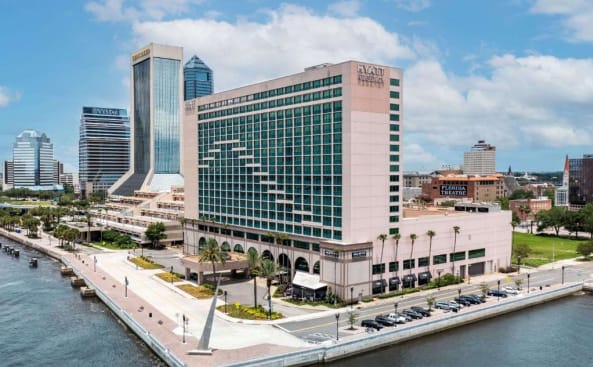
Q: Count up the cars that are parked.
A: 13